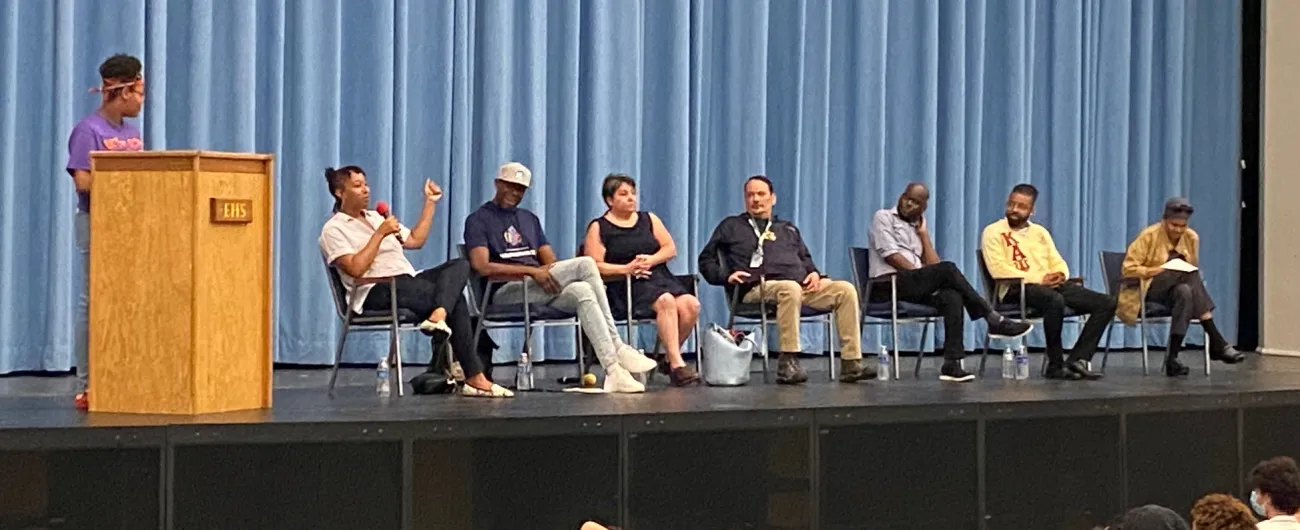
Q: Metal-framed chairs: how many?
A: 7